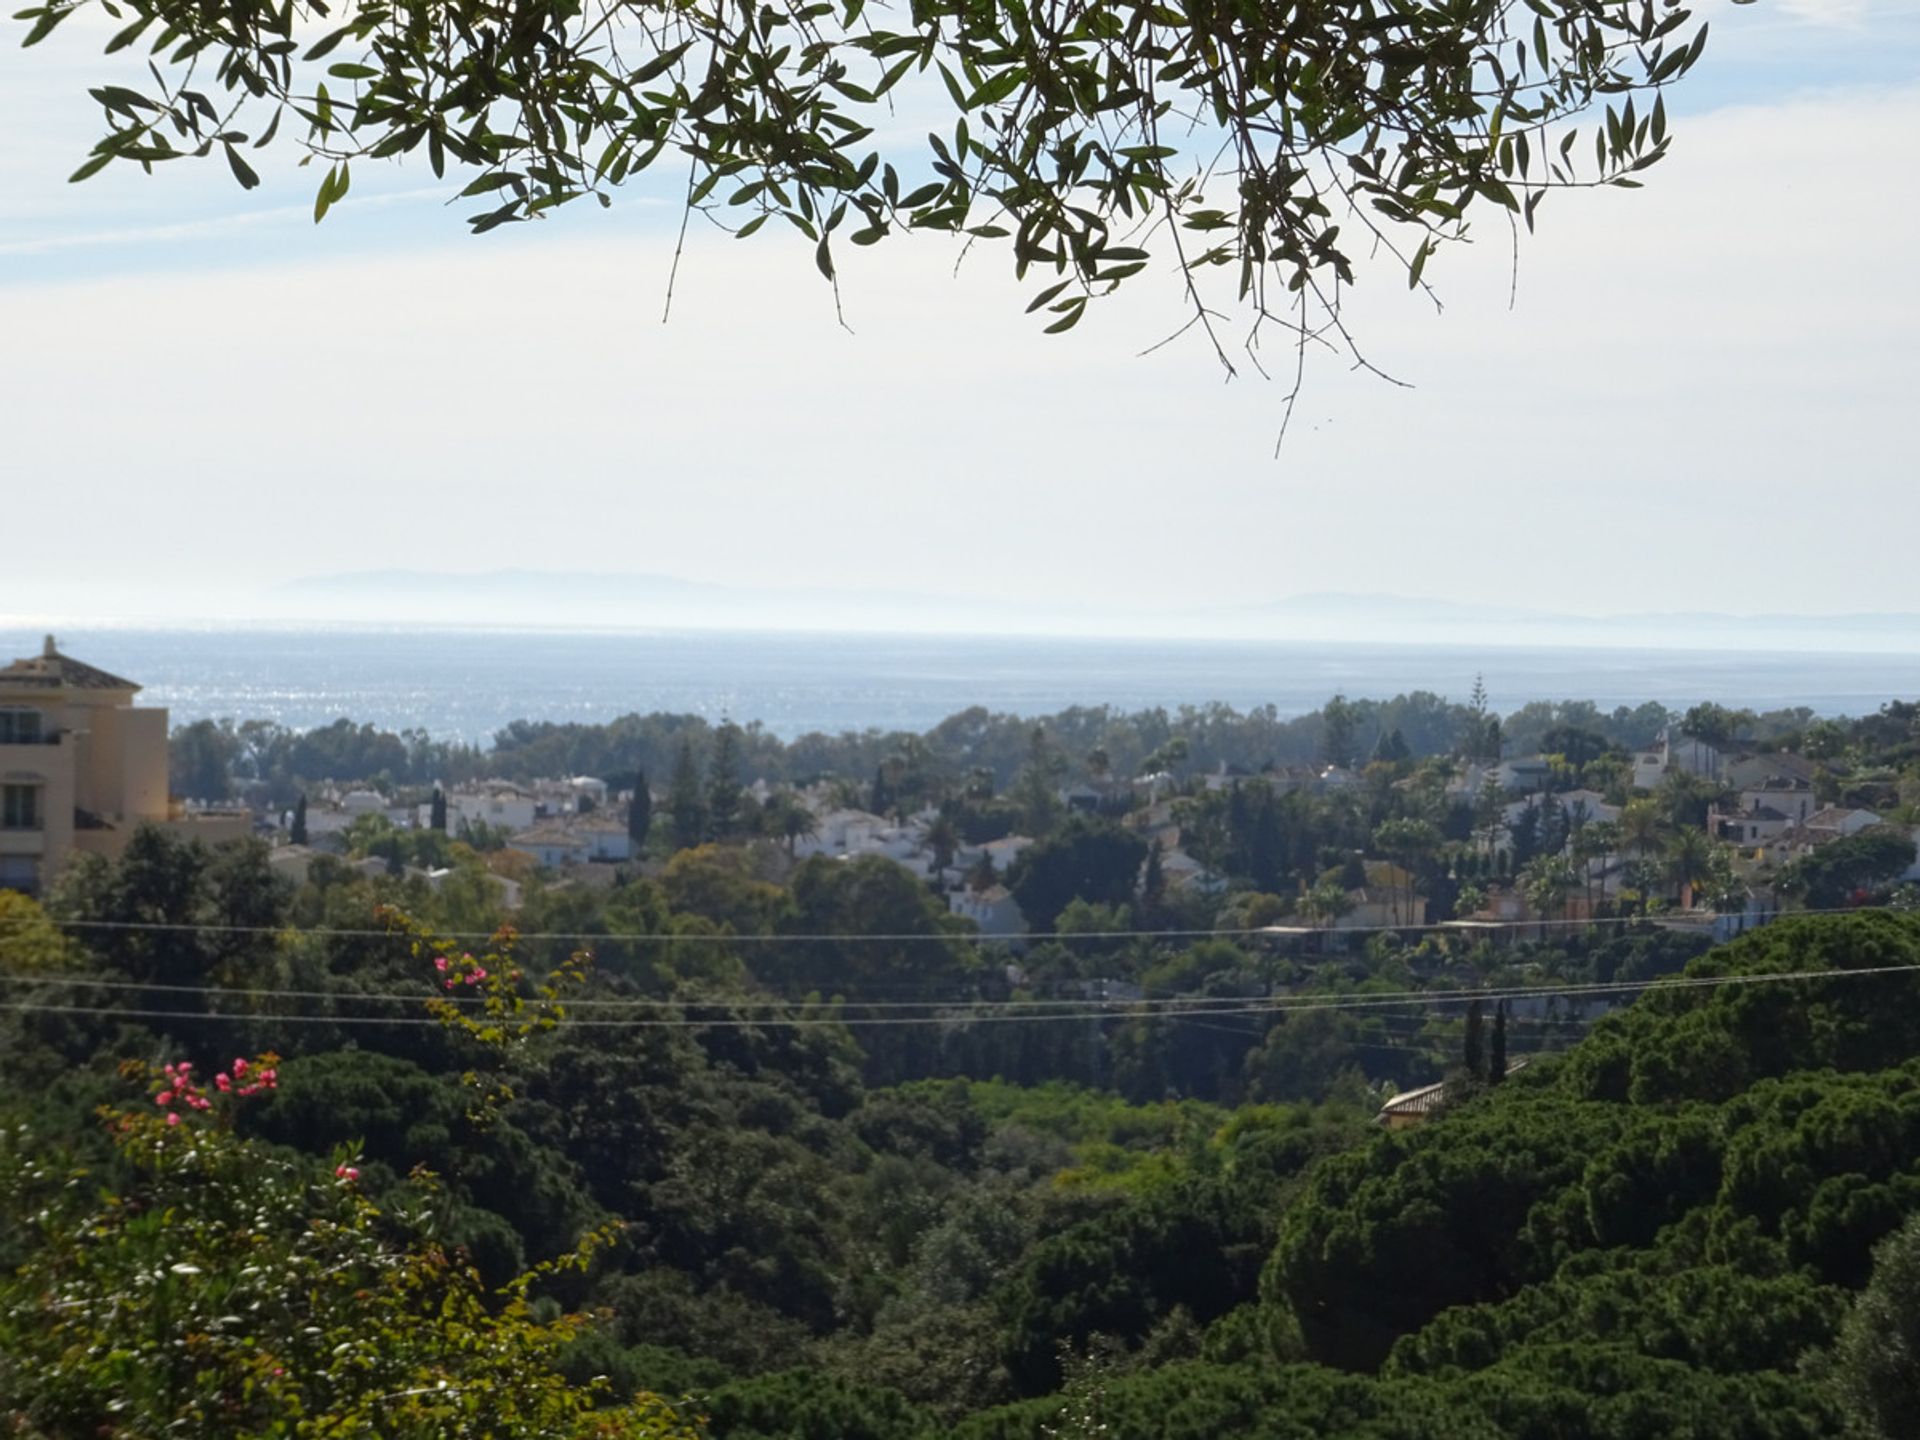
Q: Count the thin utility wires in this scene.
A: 3